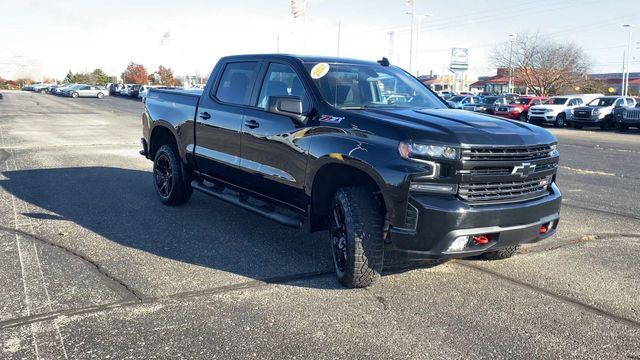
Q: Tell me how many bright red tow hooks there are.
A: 2